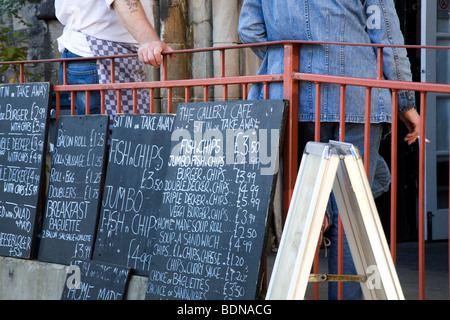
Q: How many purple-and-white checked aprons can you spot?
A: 1